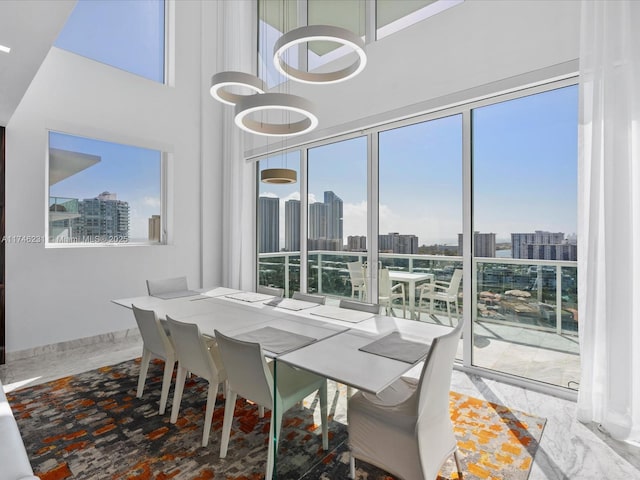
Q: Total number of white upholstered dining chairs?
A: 8